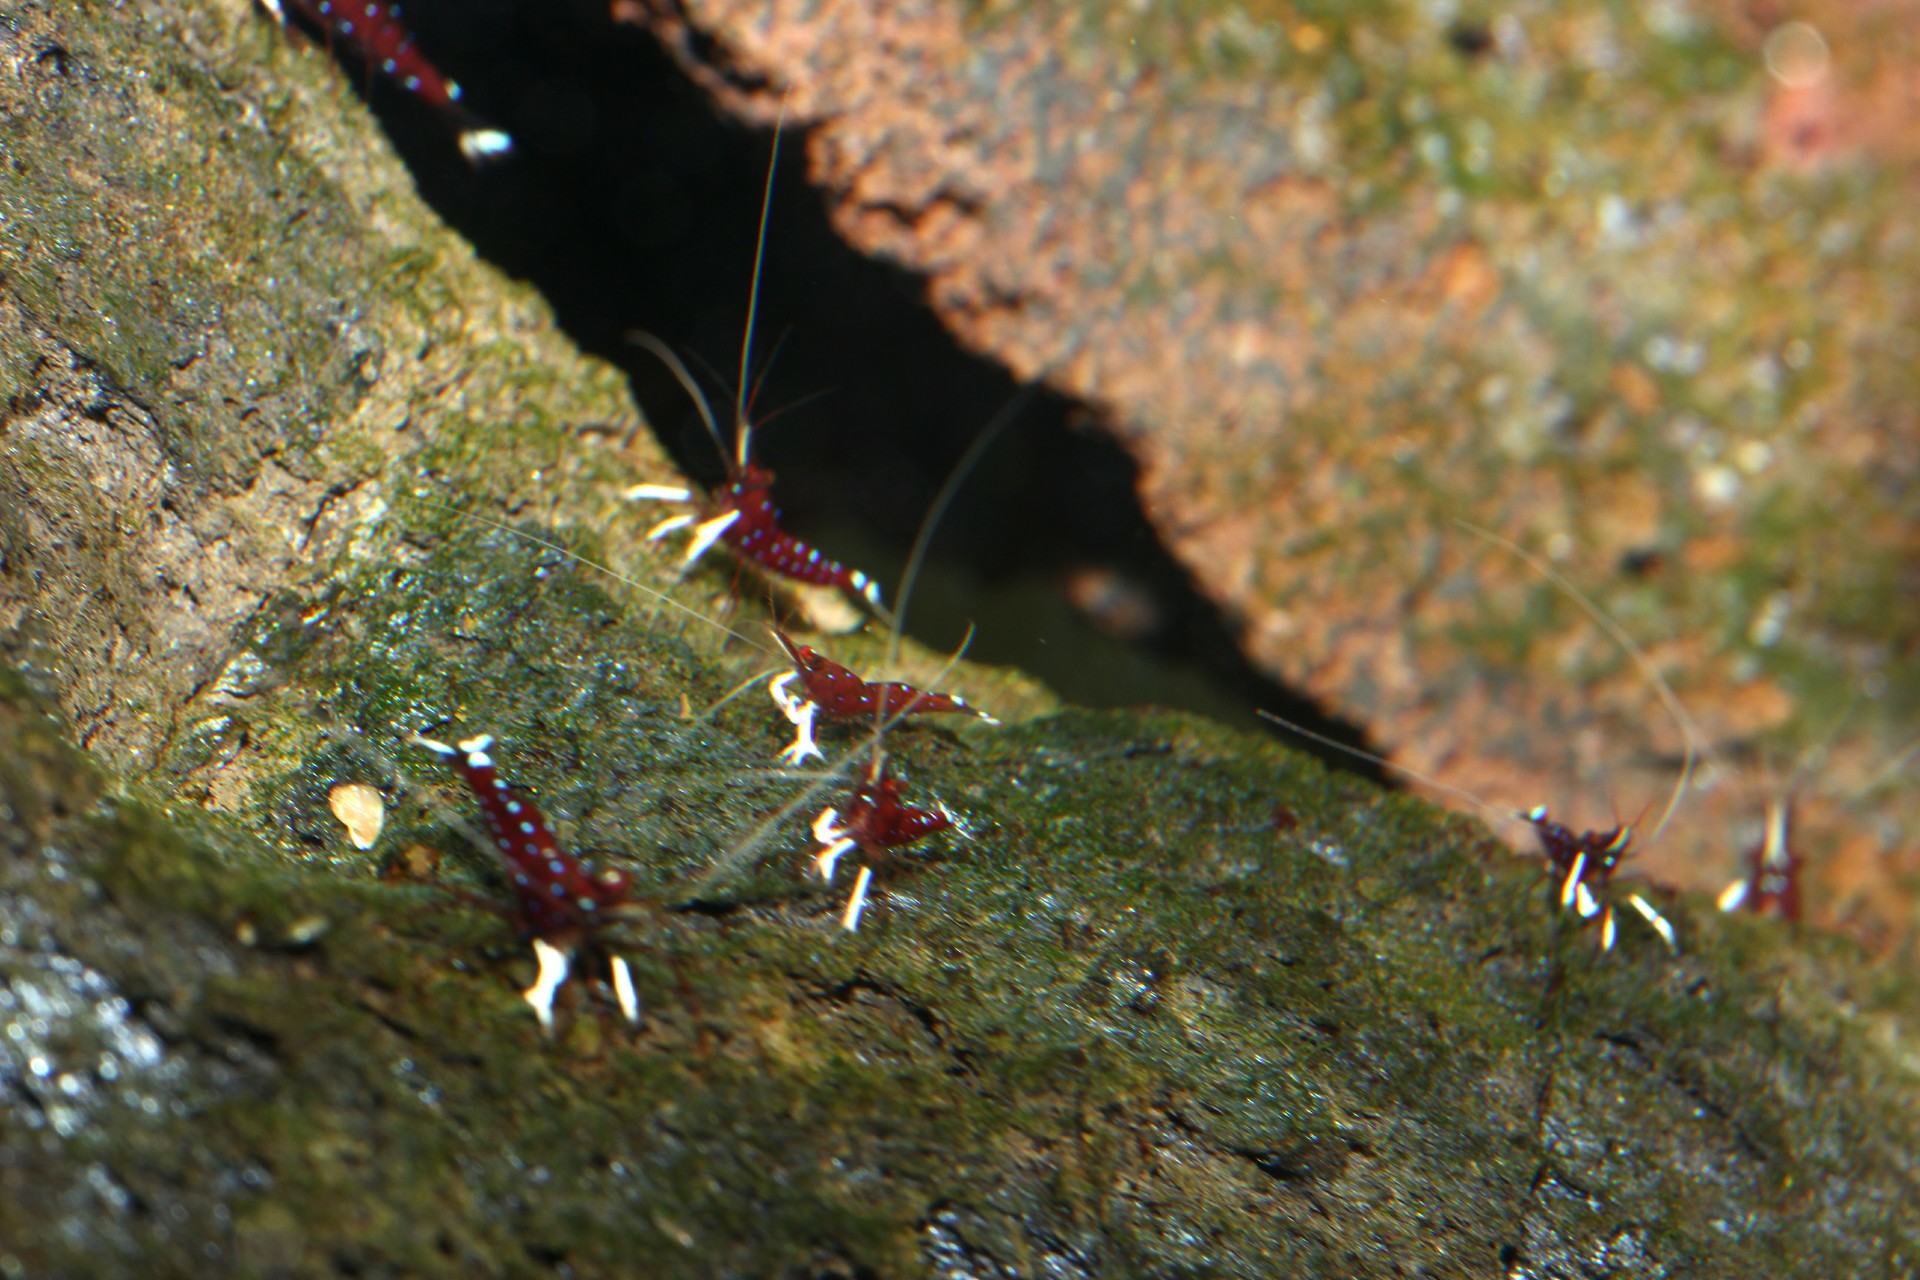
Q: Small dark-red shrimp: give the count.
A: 7